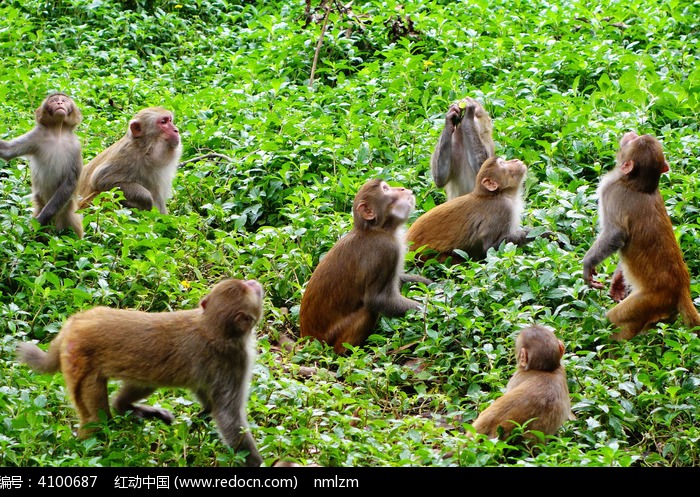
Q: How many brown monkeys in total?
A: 8